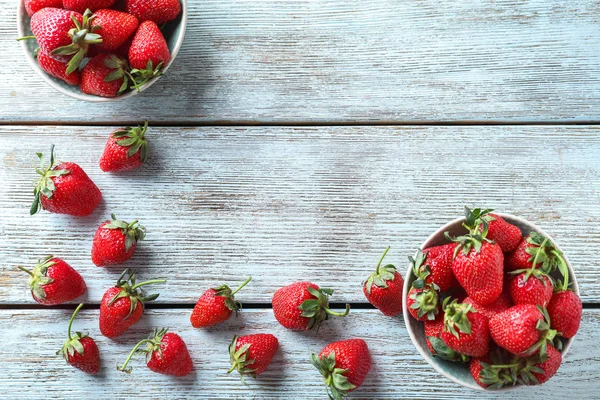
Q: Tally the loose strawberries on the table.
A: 12